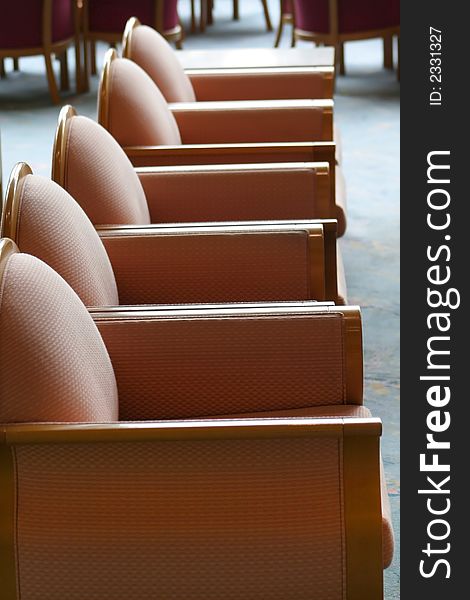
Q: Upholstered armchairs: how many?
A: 5